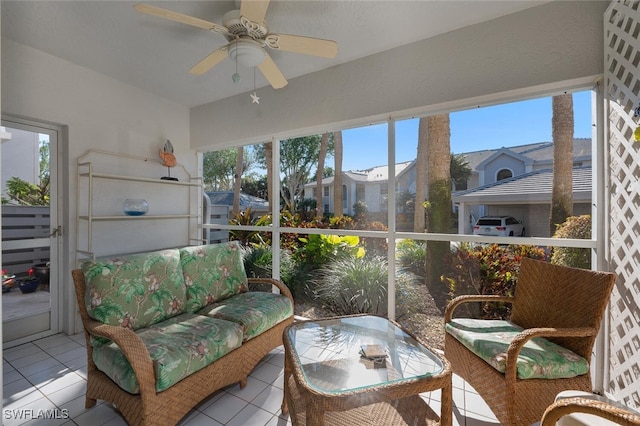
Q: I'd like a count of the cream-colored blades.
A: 5